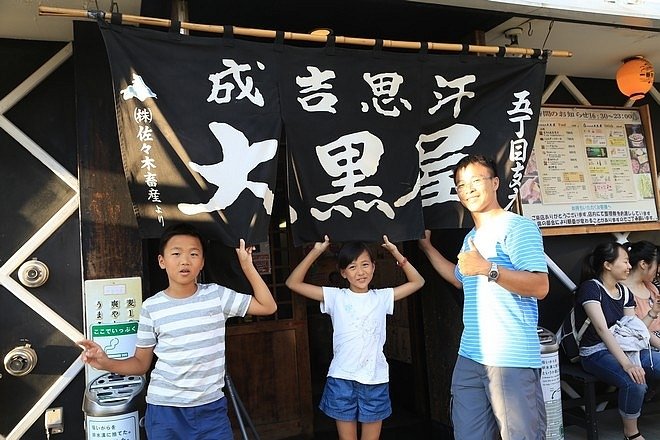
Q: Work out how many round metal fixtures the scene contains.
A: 2